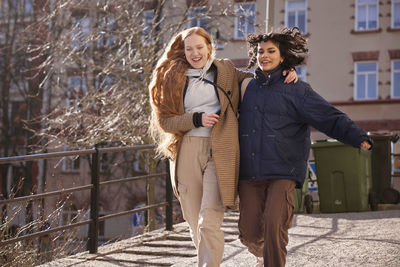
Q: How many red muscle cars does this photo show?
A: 0